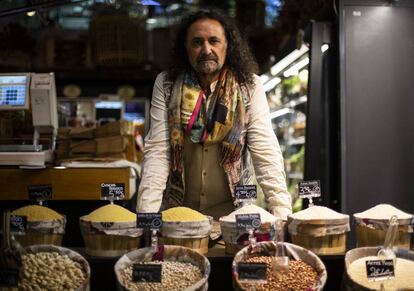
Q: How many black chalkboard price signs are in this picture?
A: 11